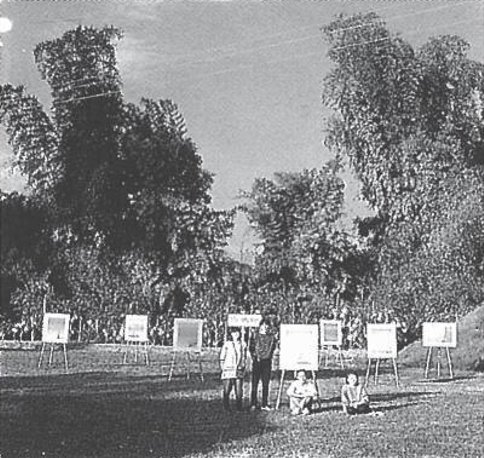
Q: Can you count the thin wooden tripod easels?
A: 7